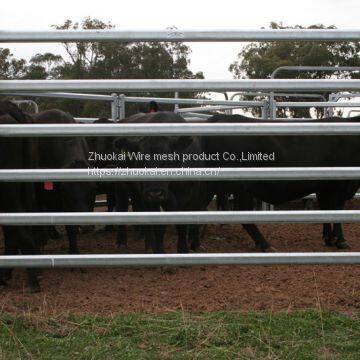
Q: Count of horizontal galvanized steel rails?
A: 6